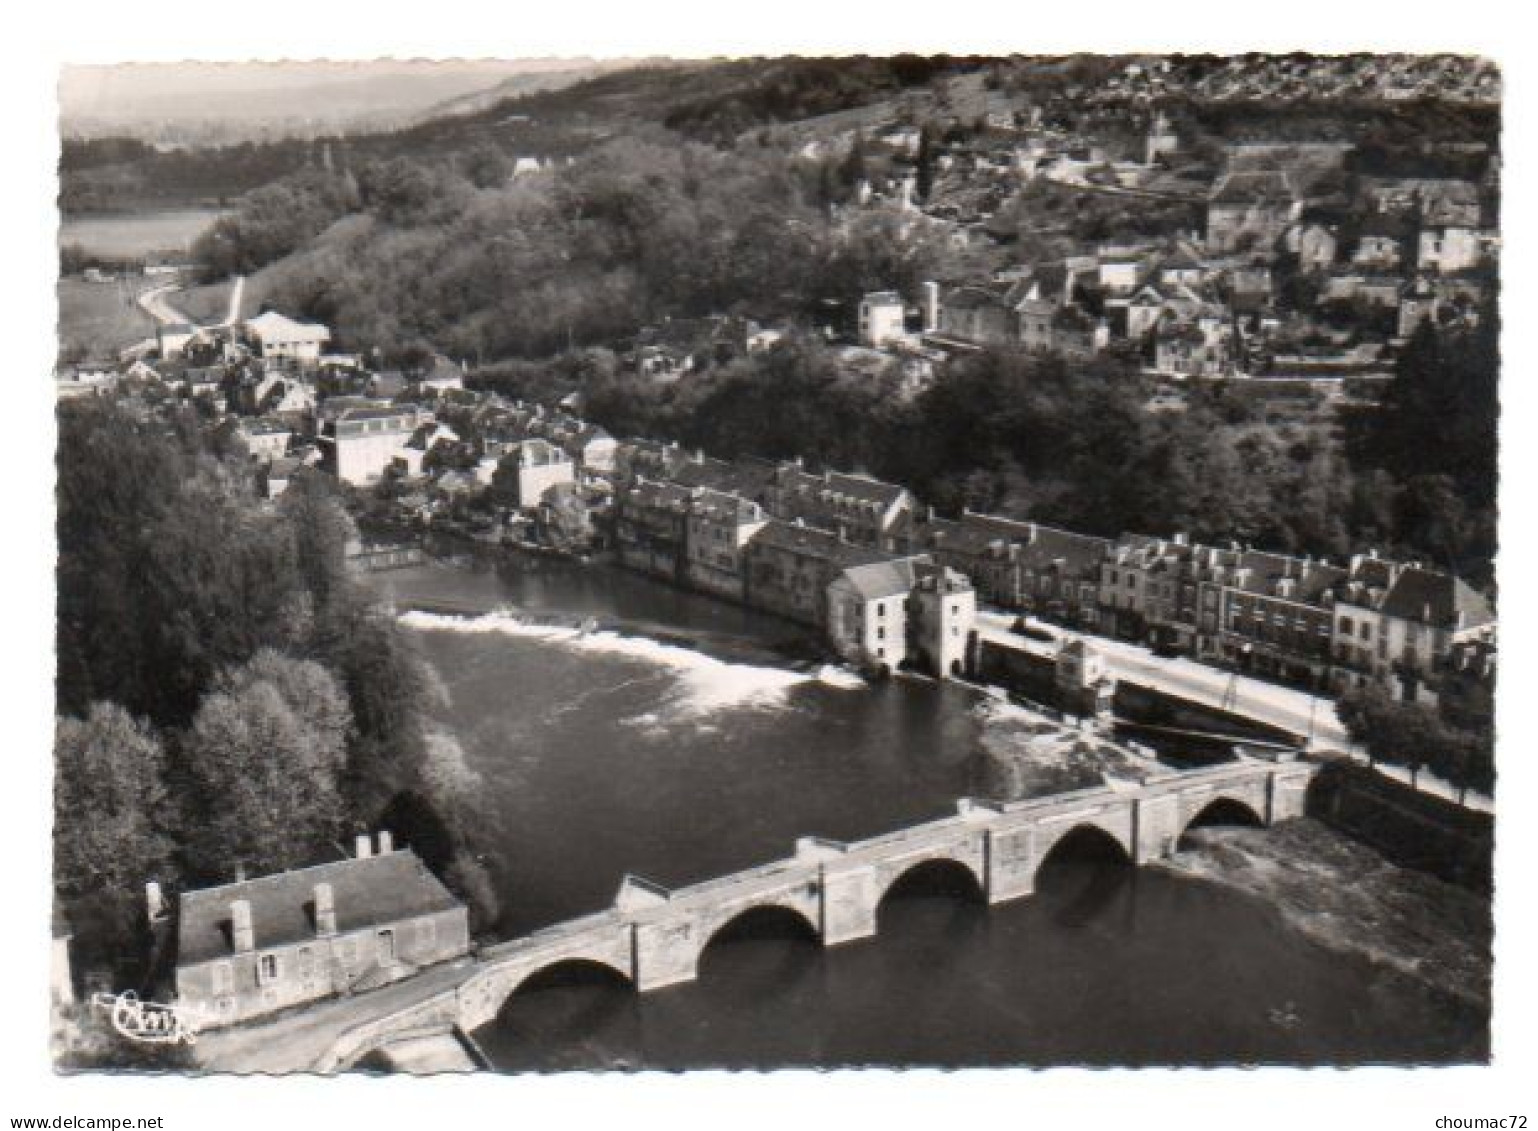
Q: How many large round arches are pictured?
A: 5